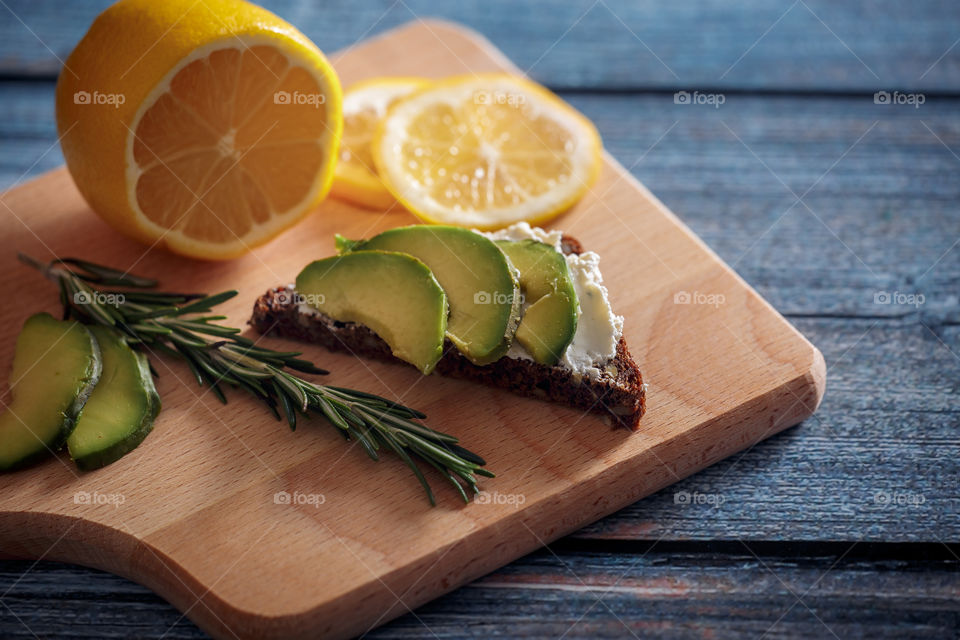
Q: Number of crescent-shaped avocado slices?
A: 5